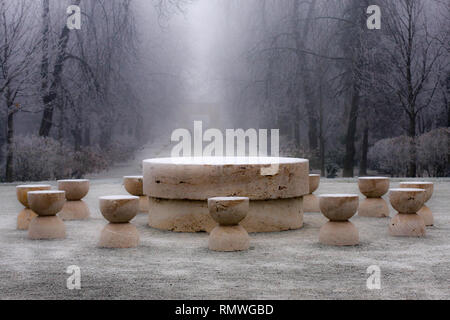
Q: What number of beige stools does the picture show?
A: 11